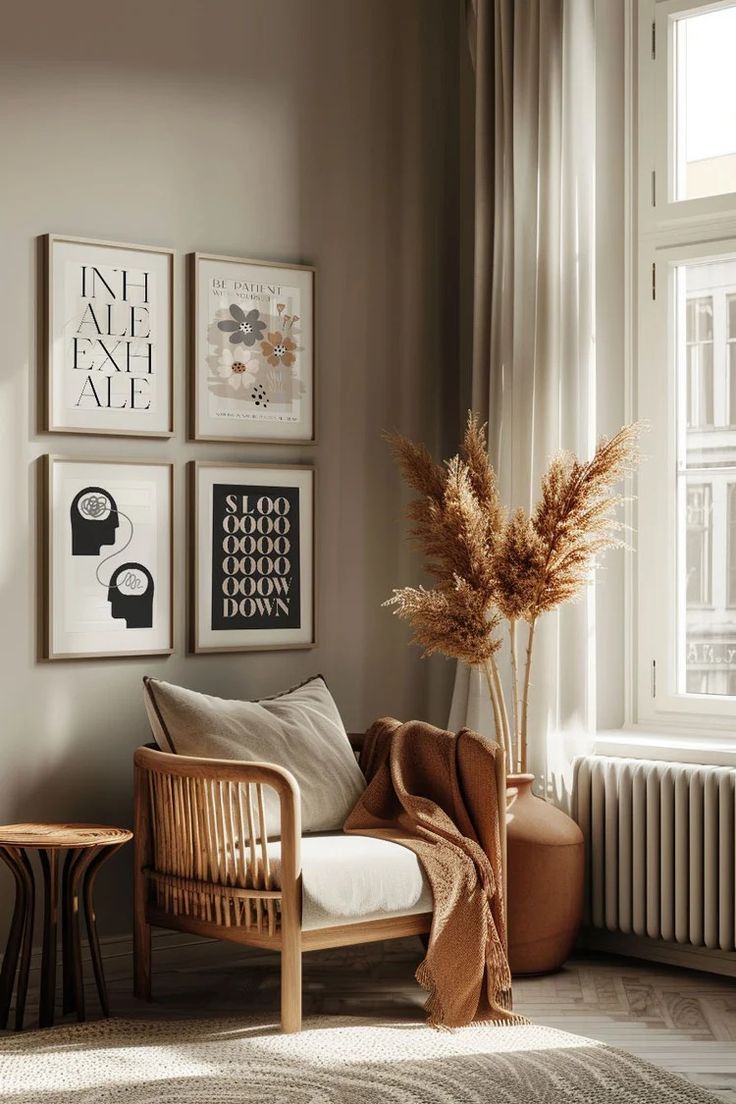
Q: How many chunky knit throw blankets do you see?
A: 1